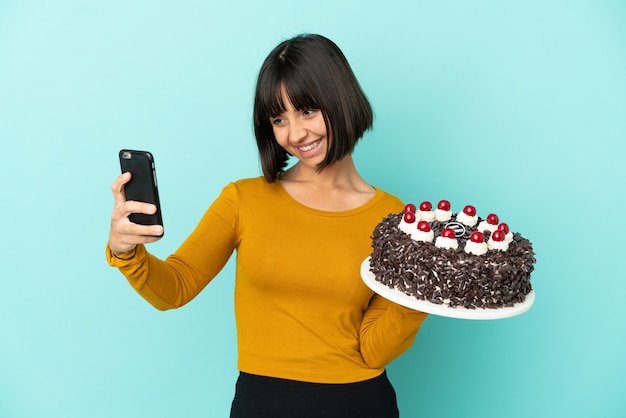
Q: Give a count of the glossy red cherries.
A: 11